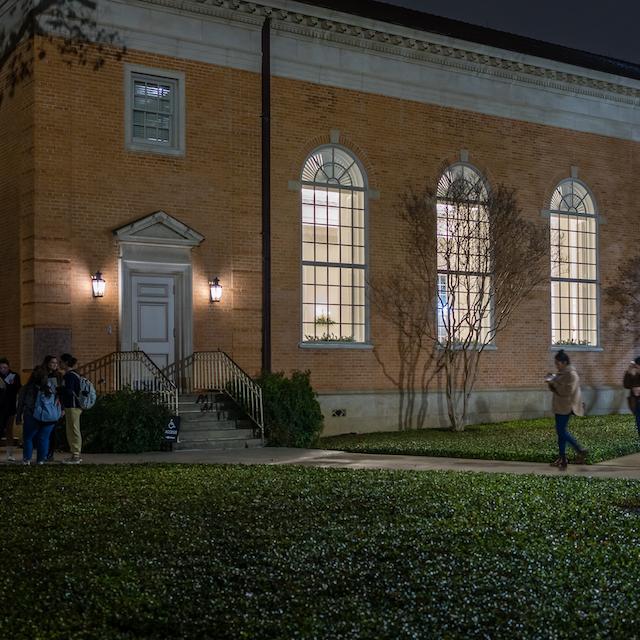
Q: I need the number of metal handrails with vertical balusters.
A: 2